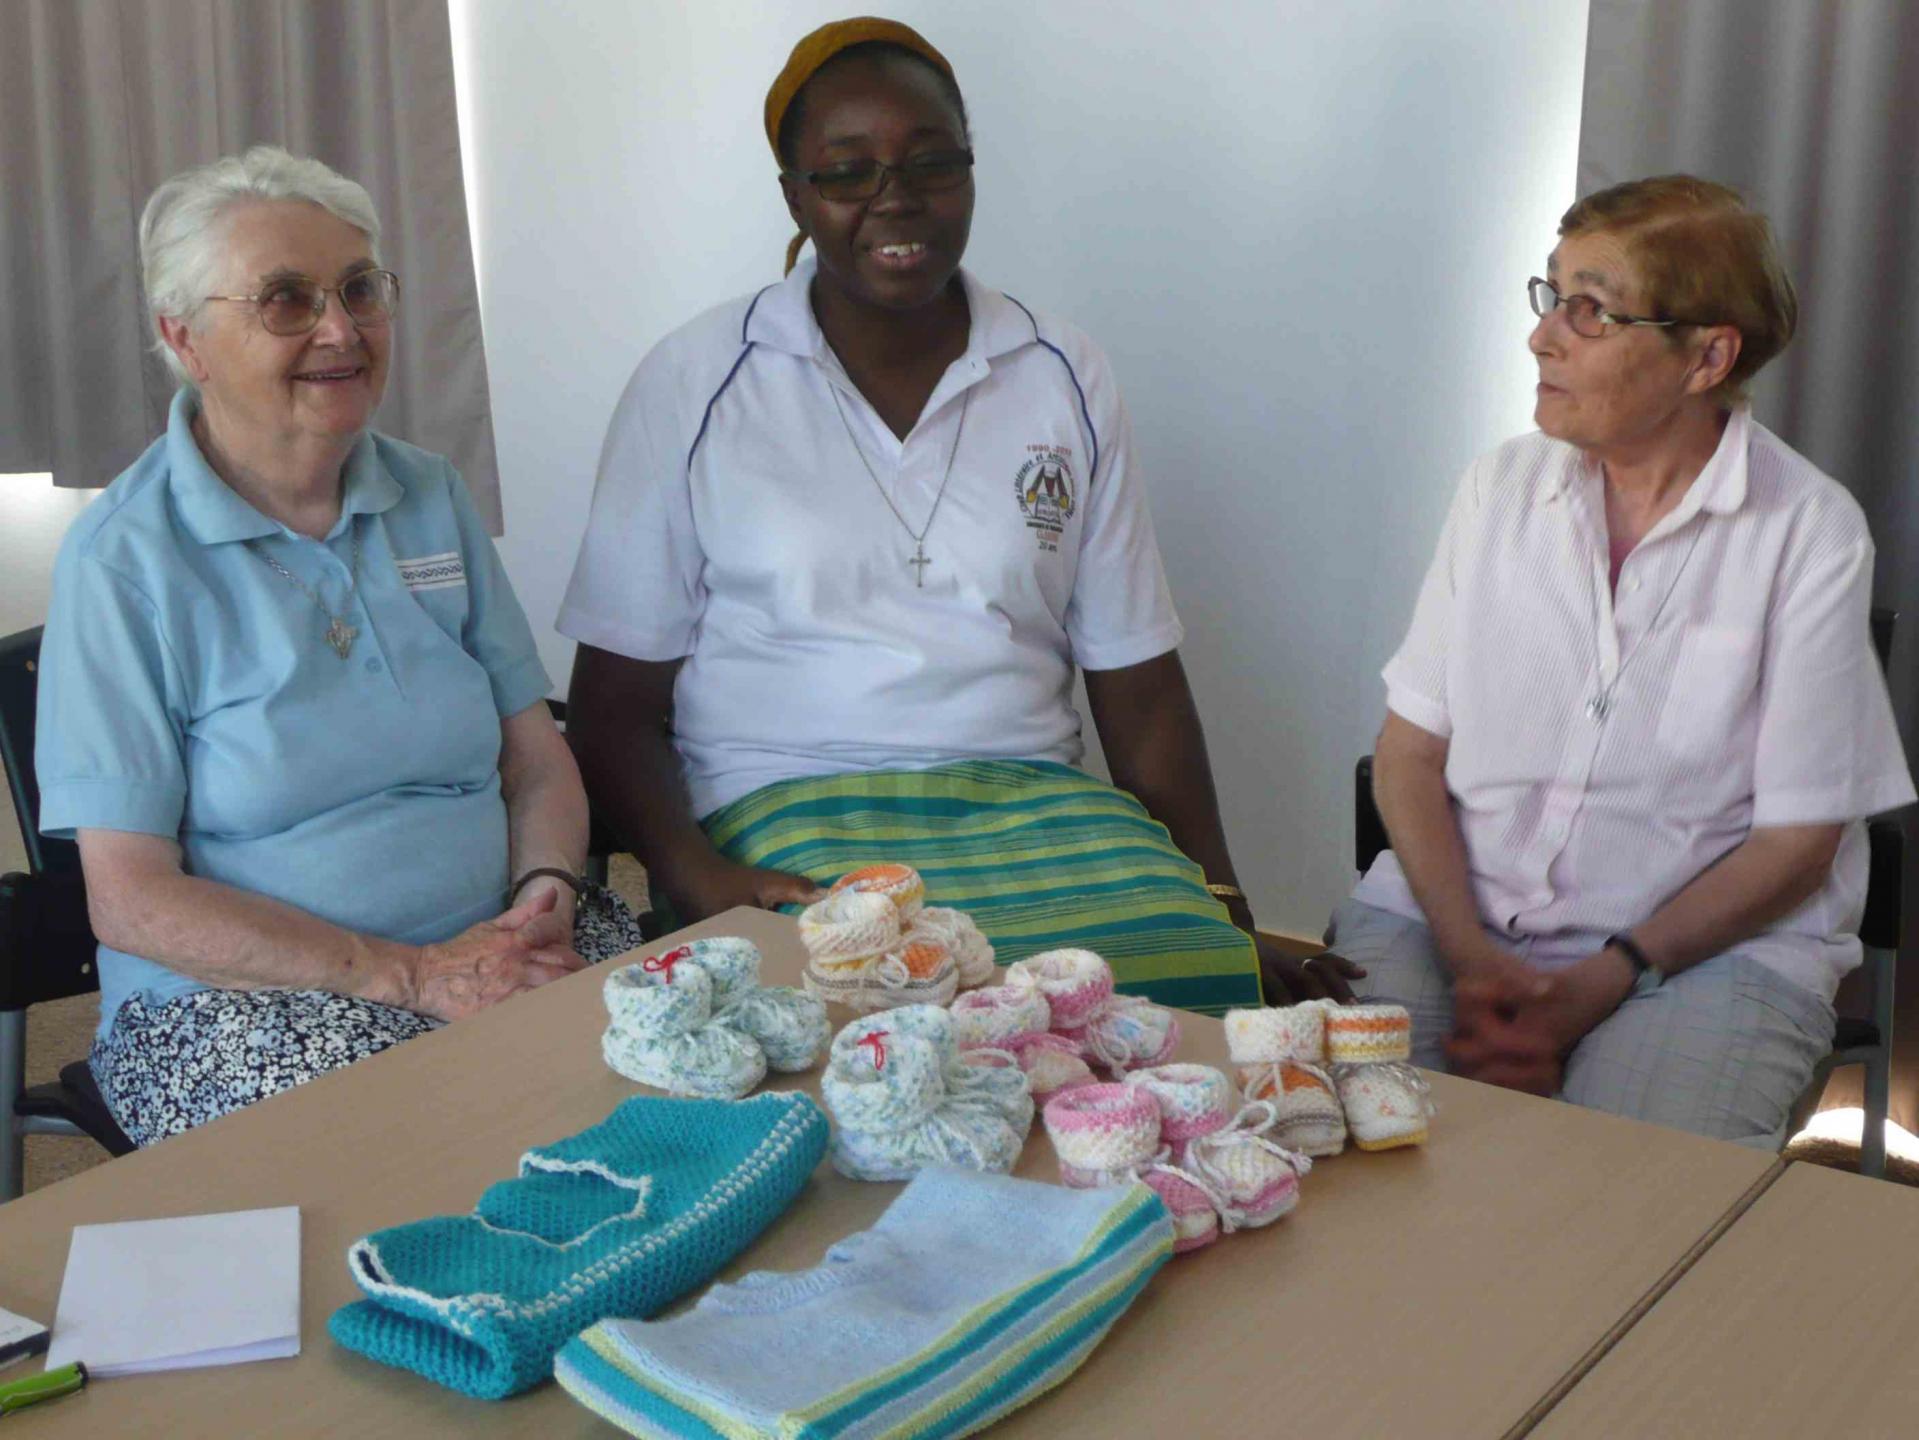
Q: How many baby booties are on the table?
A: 12